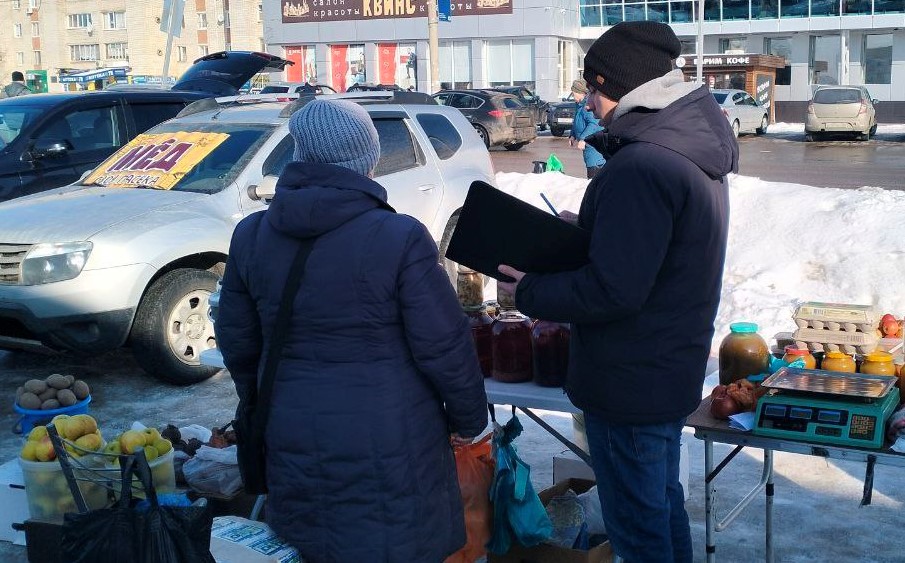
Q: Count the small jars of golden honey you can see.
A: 3